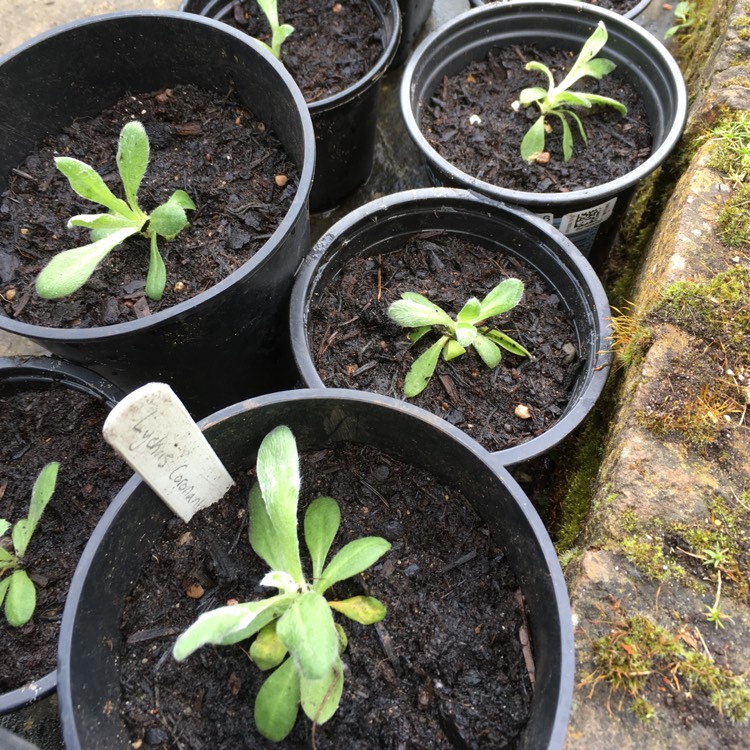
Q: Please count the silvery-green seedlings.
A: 6